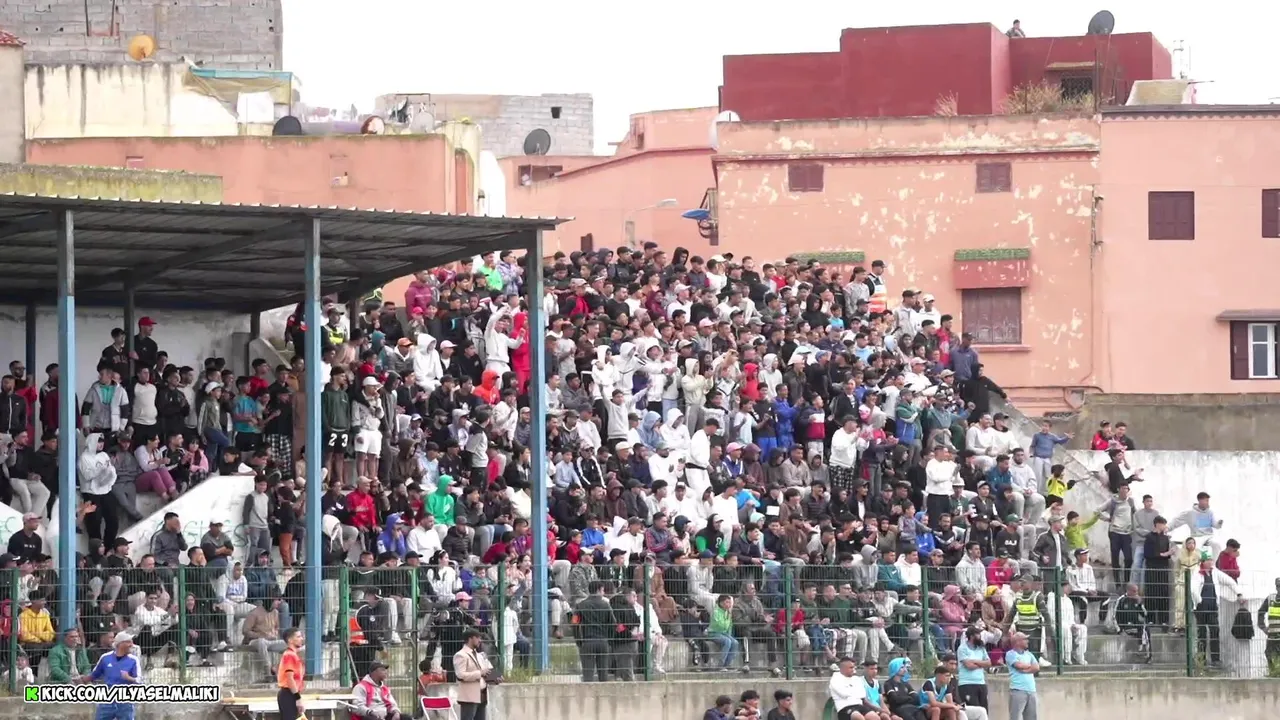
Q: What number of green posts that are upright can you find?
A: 10